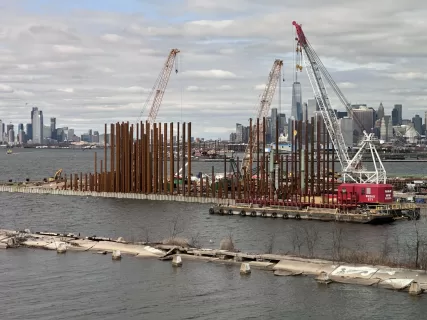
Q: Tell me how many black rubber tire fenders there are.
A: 9